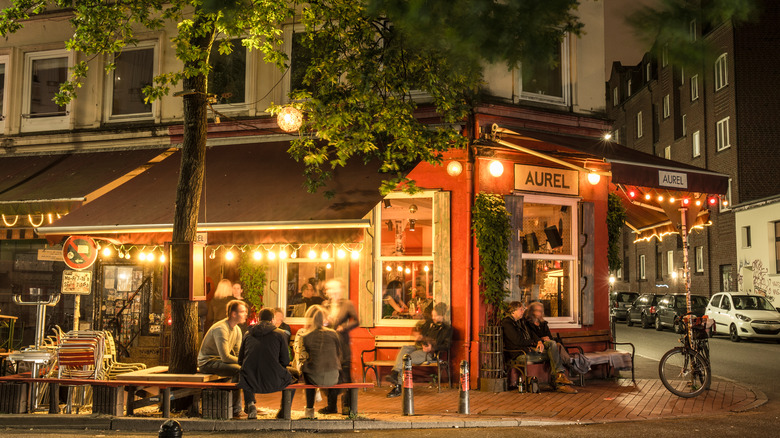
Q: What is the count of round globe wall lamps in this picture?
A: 3